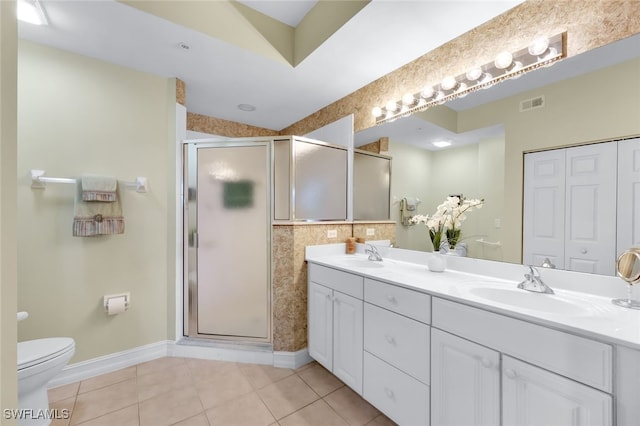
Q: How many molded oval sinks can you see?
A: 2